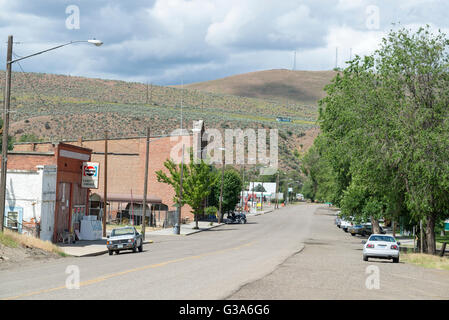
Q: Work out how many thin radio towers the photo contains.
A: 3